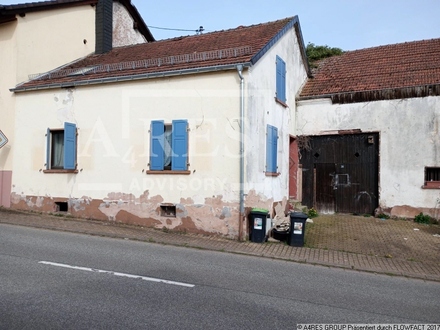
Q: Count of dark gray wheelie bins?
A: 2